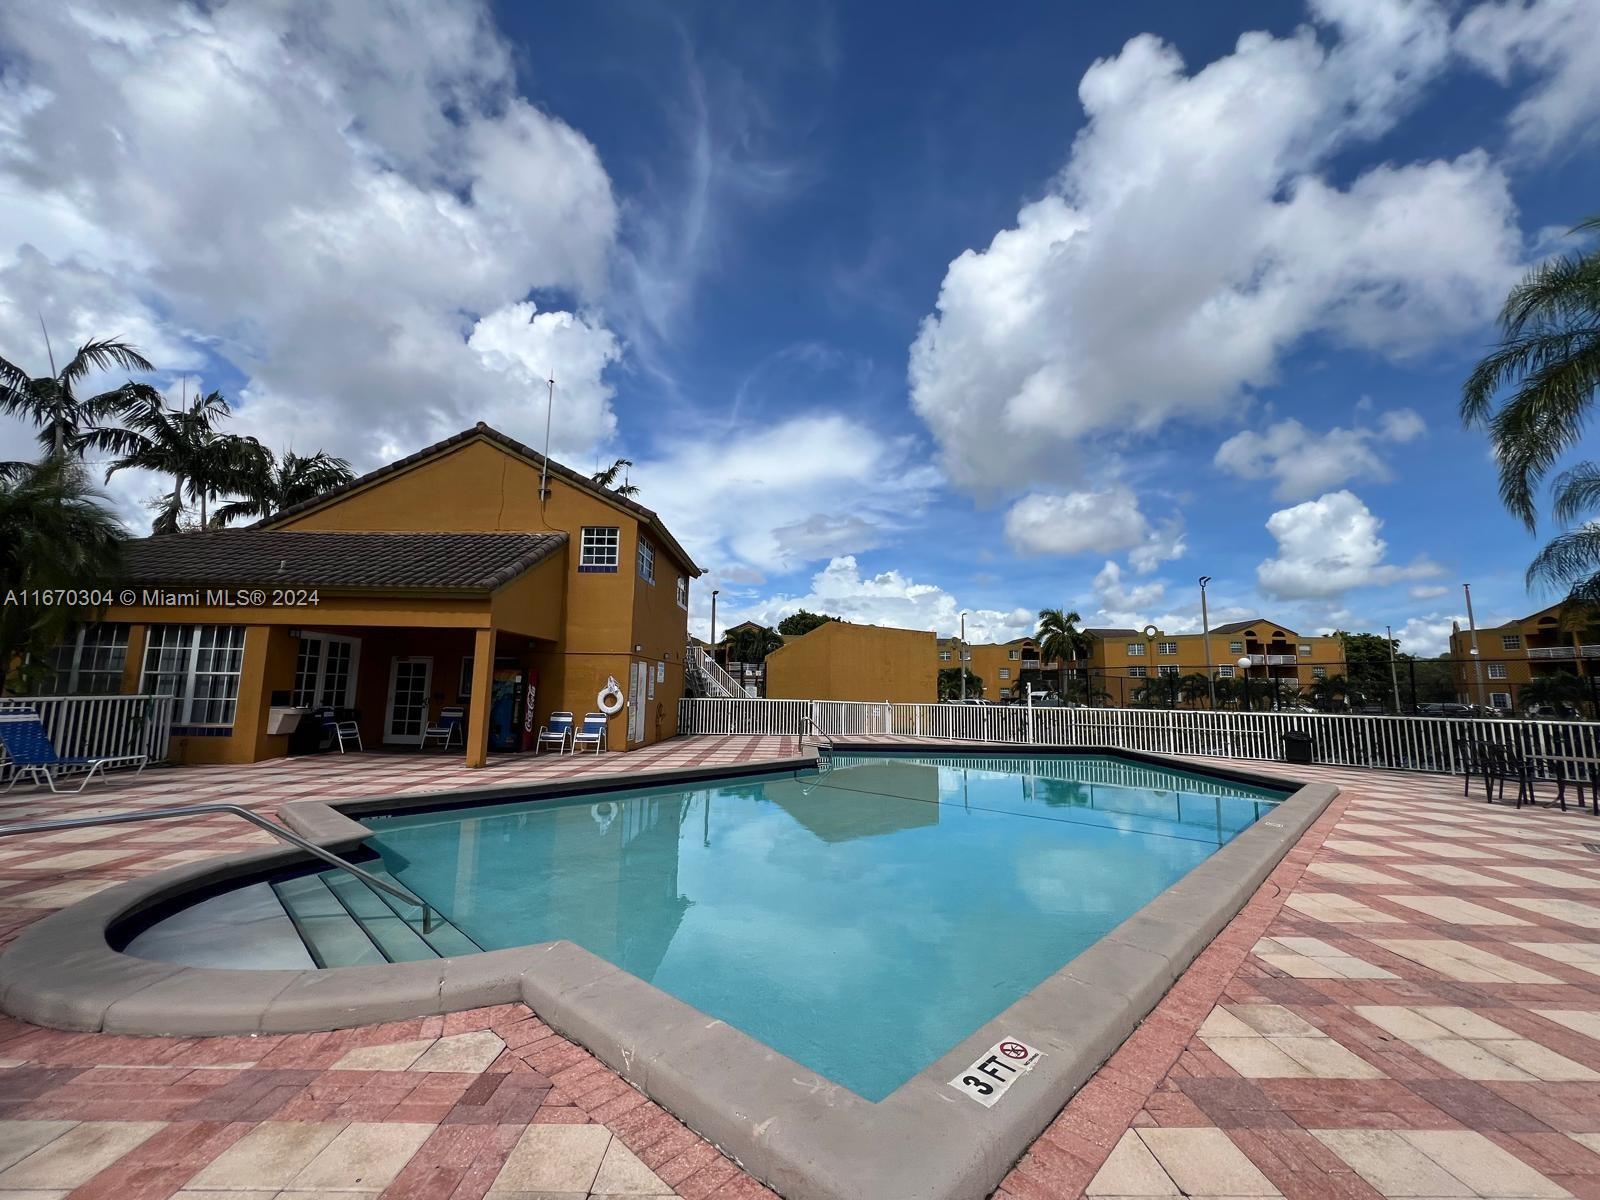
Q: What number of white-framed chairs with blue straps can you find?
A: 5